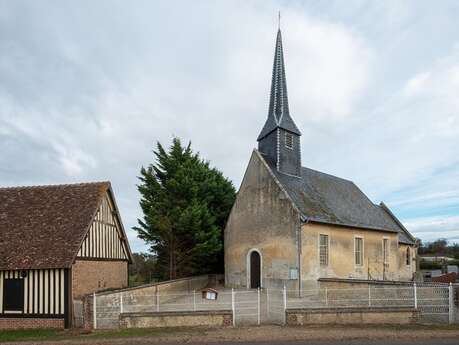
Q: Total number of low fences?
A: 2